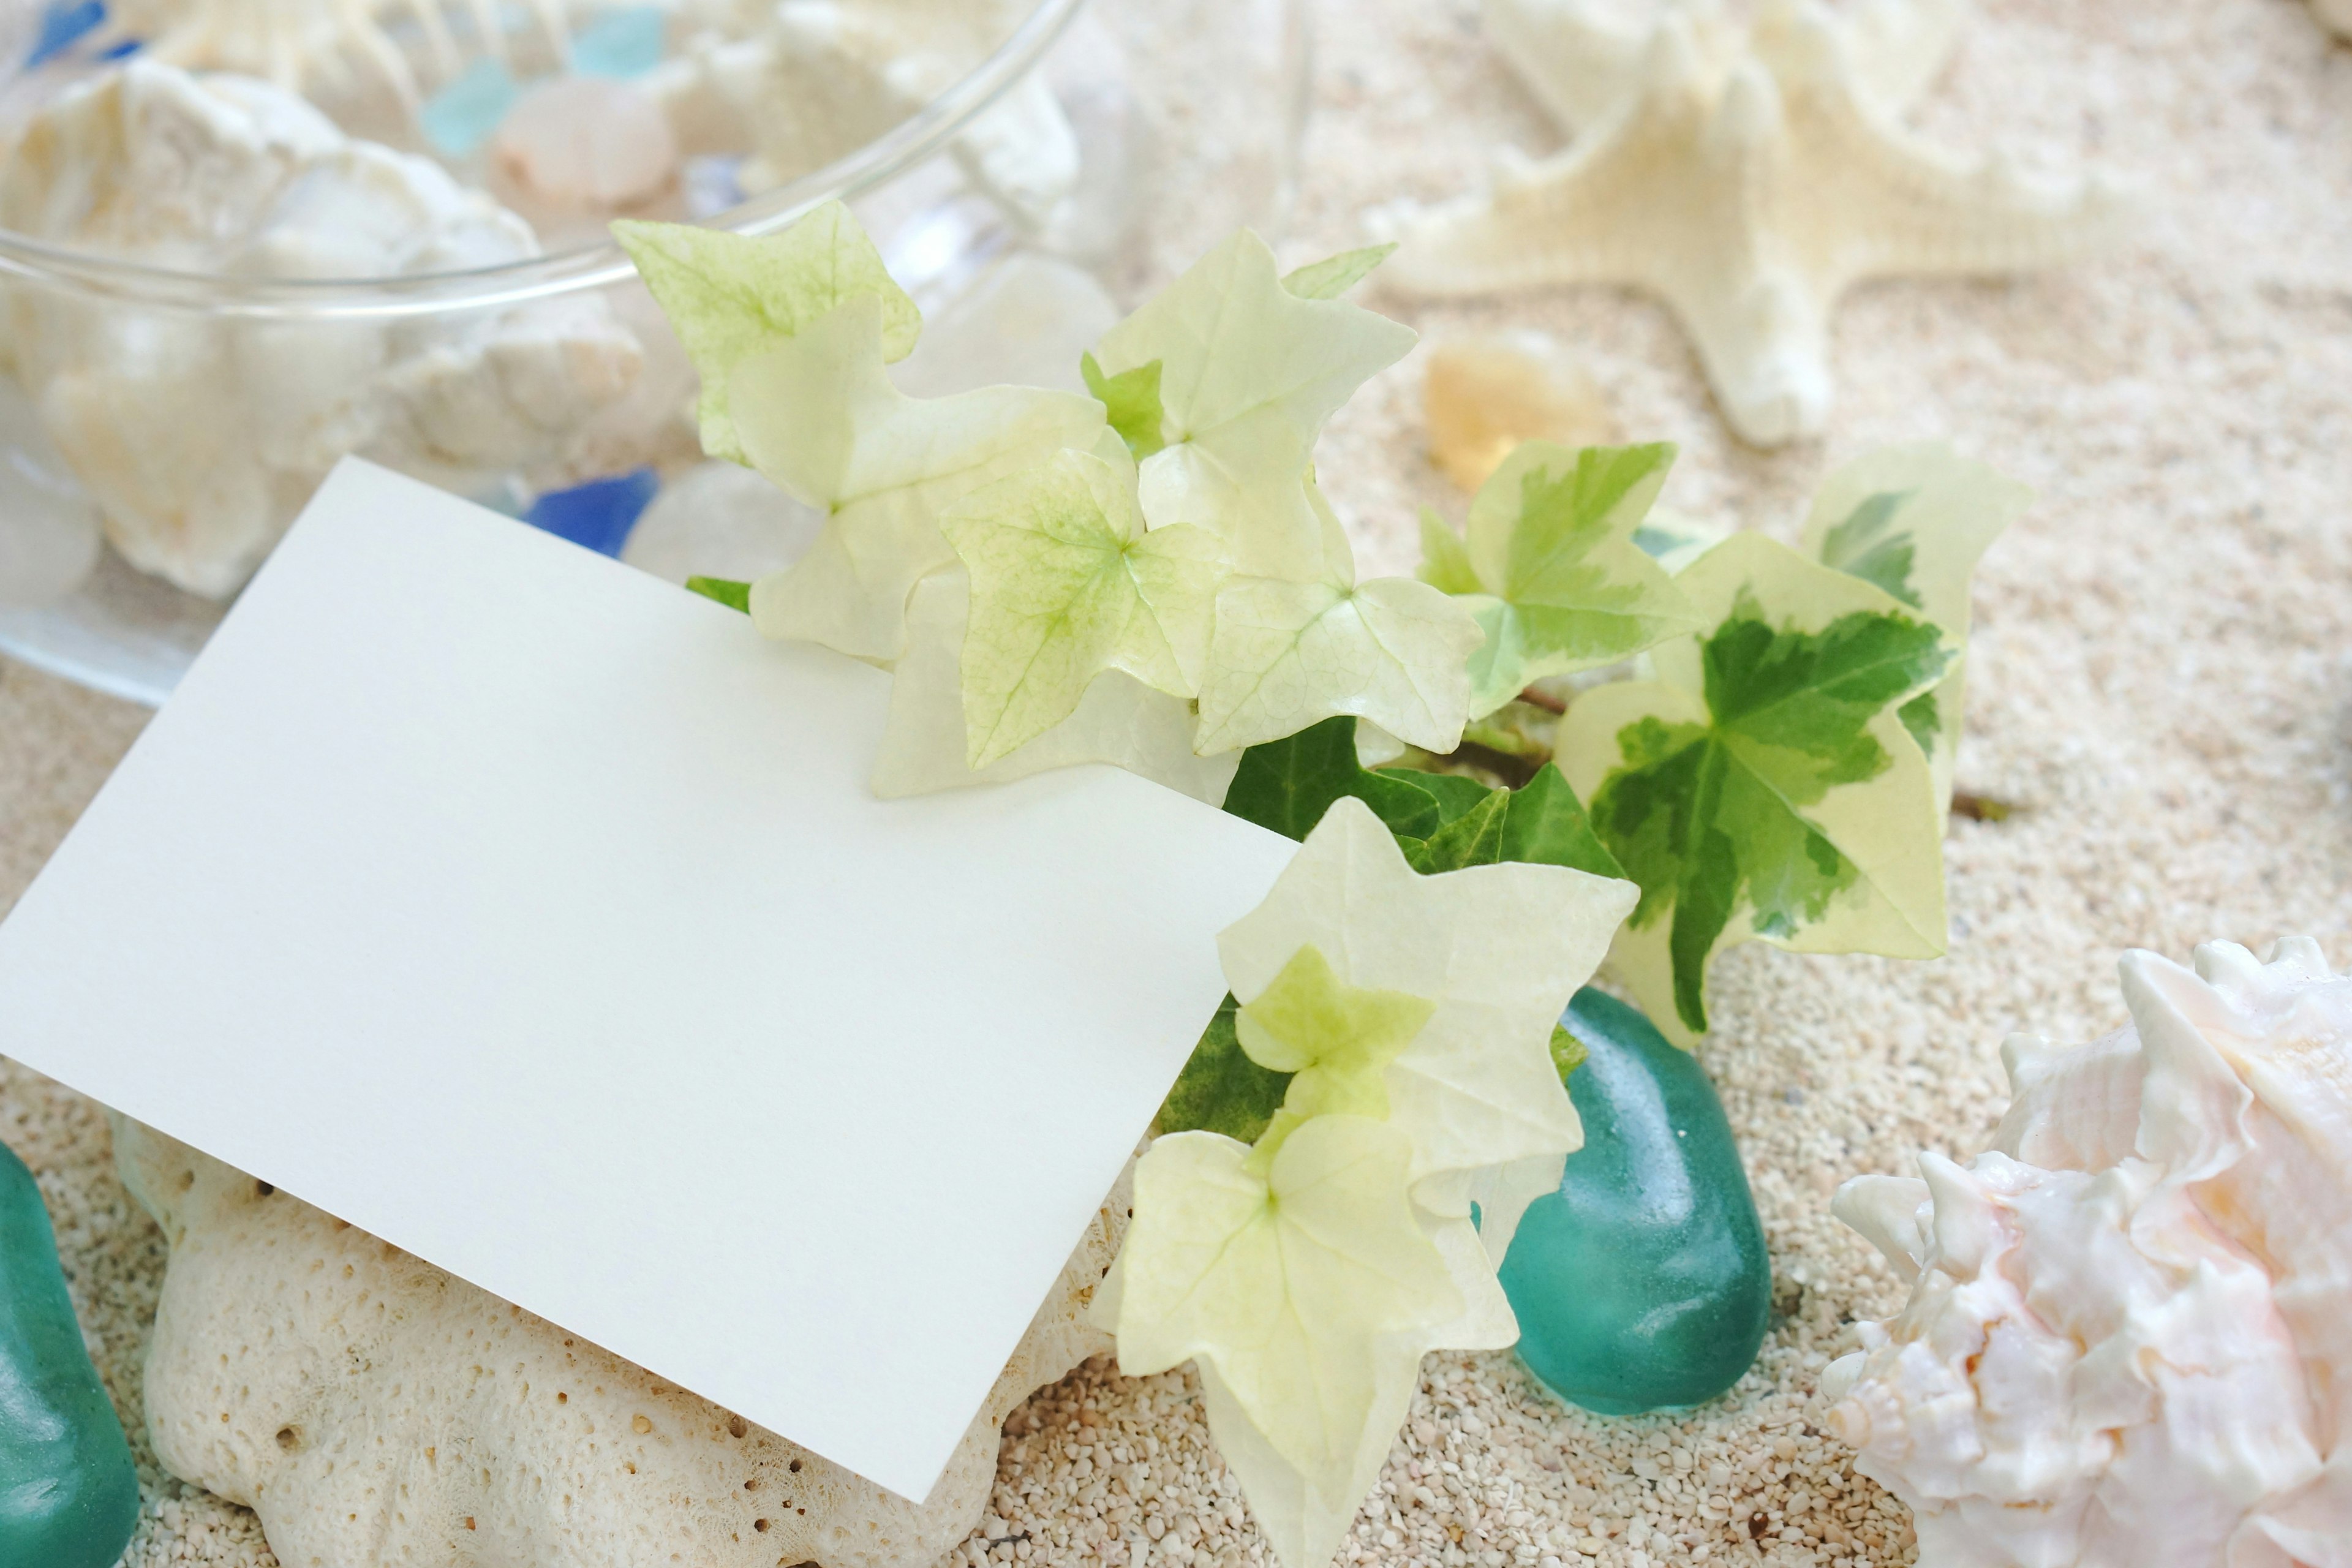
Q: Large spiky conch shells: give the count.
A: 1